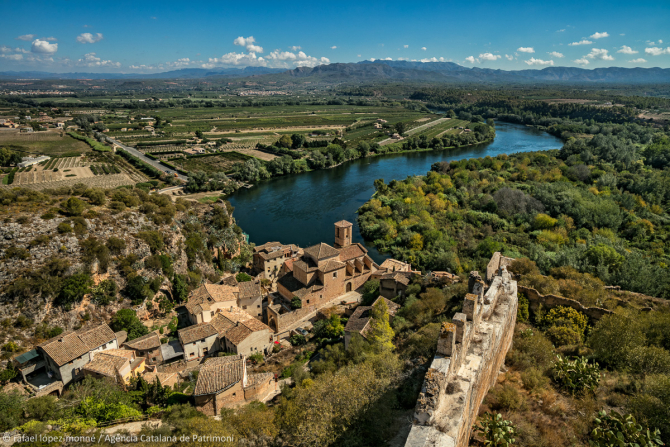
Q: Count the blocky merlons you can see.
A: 5